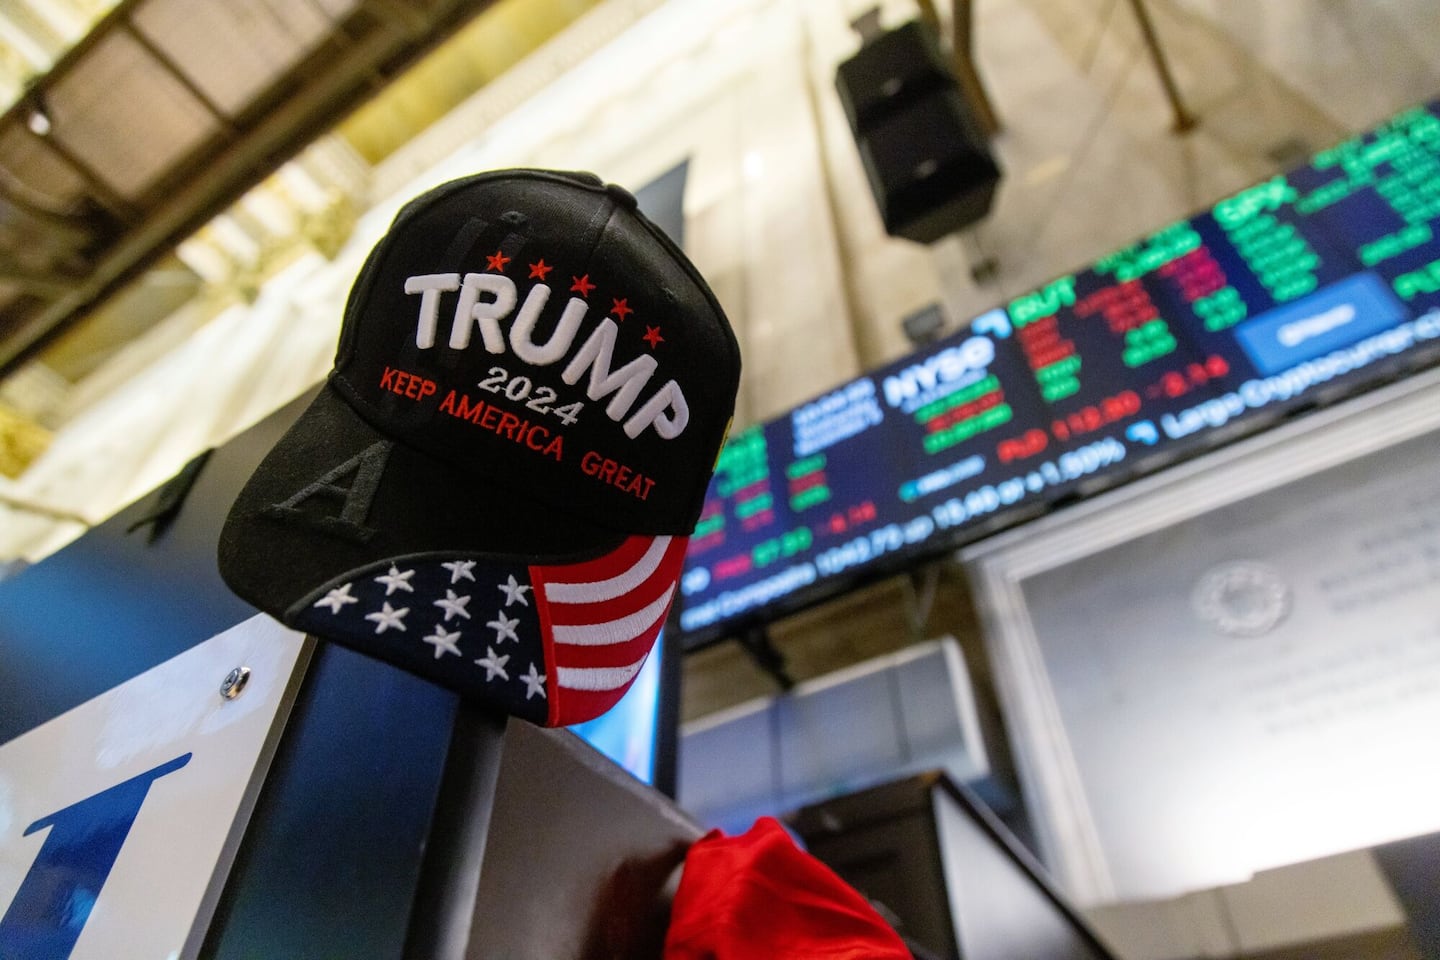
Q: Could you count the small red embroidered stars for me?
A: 5